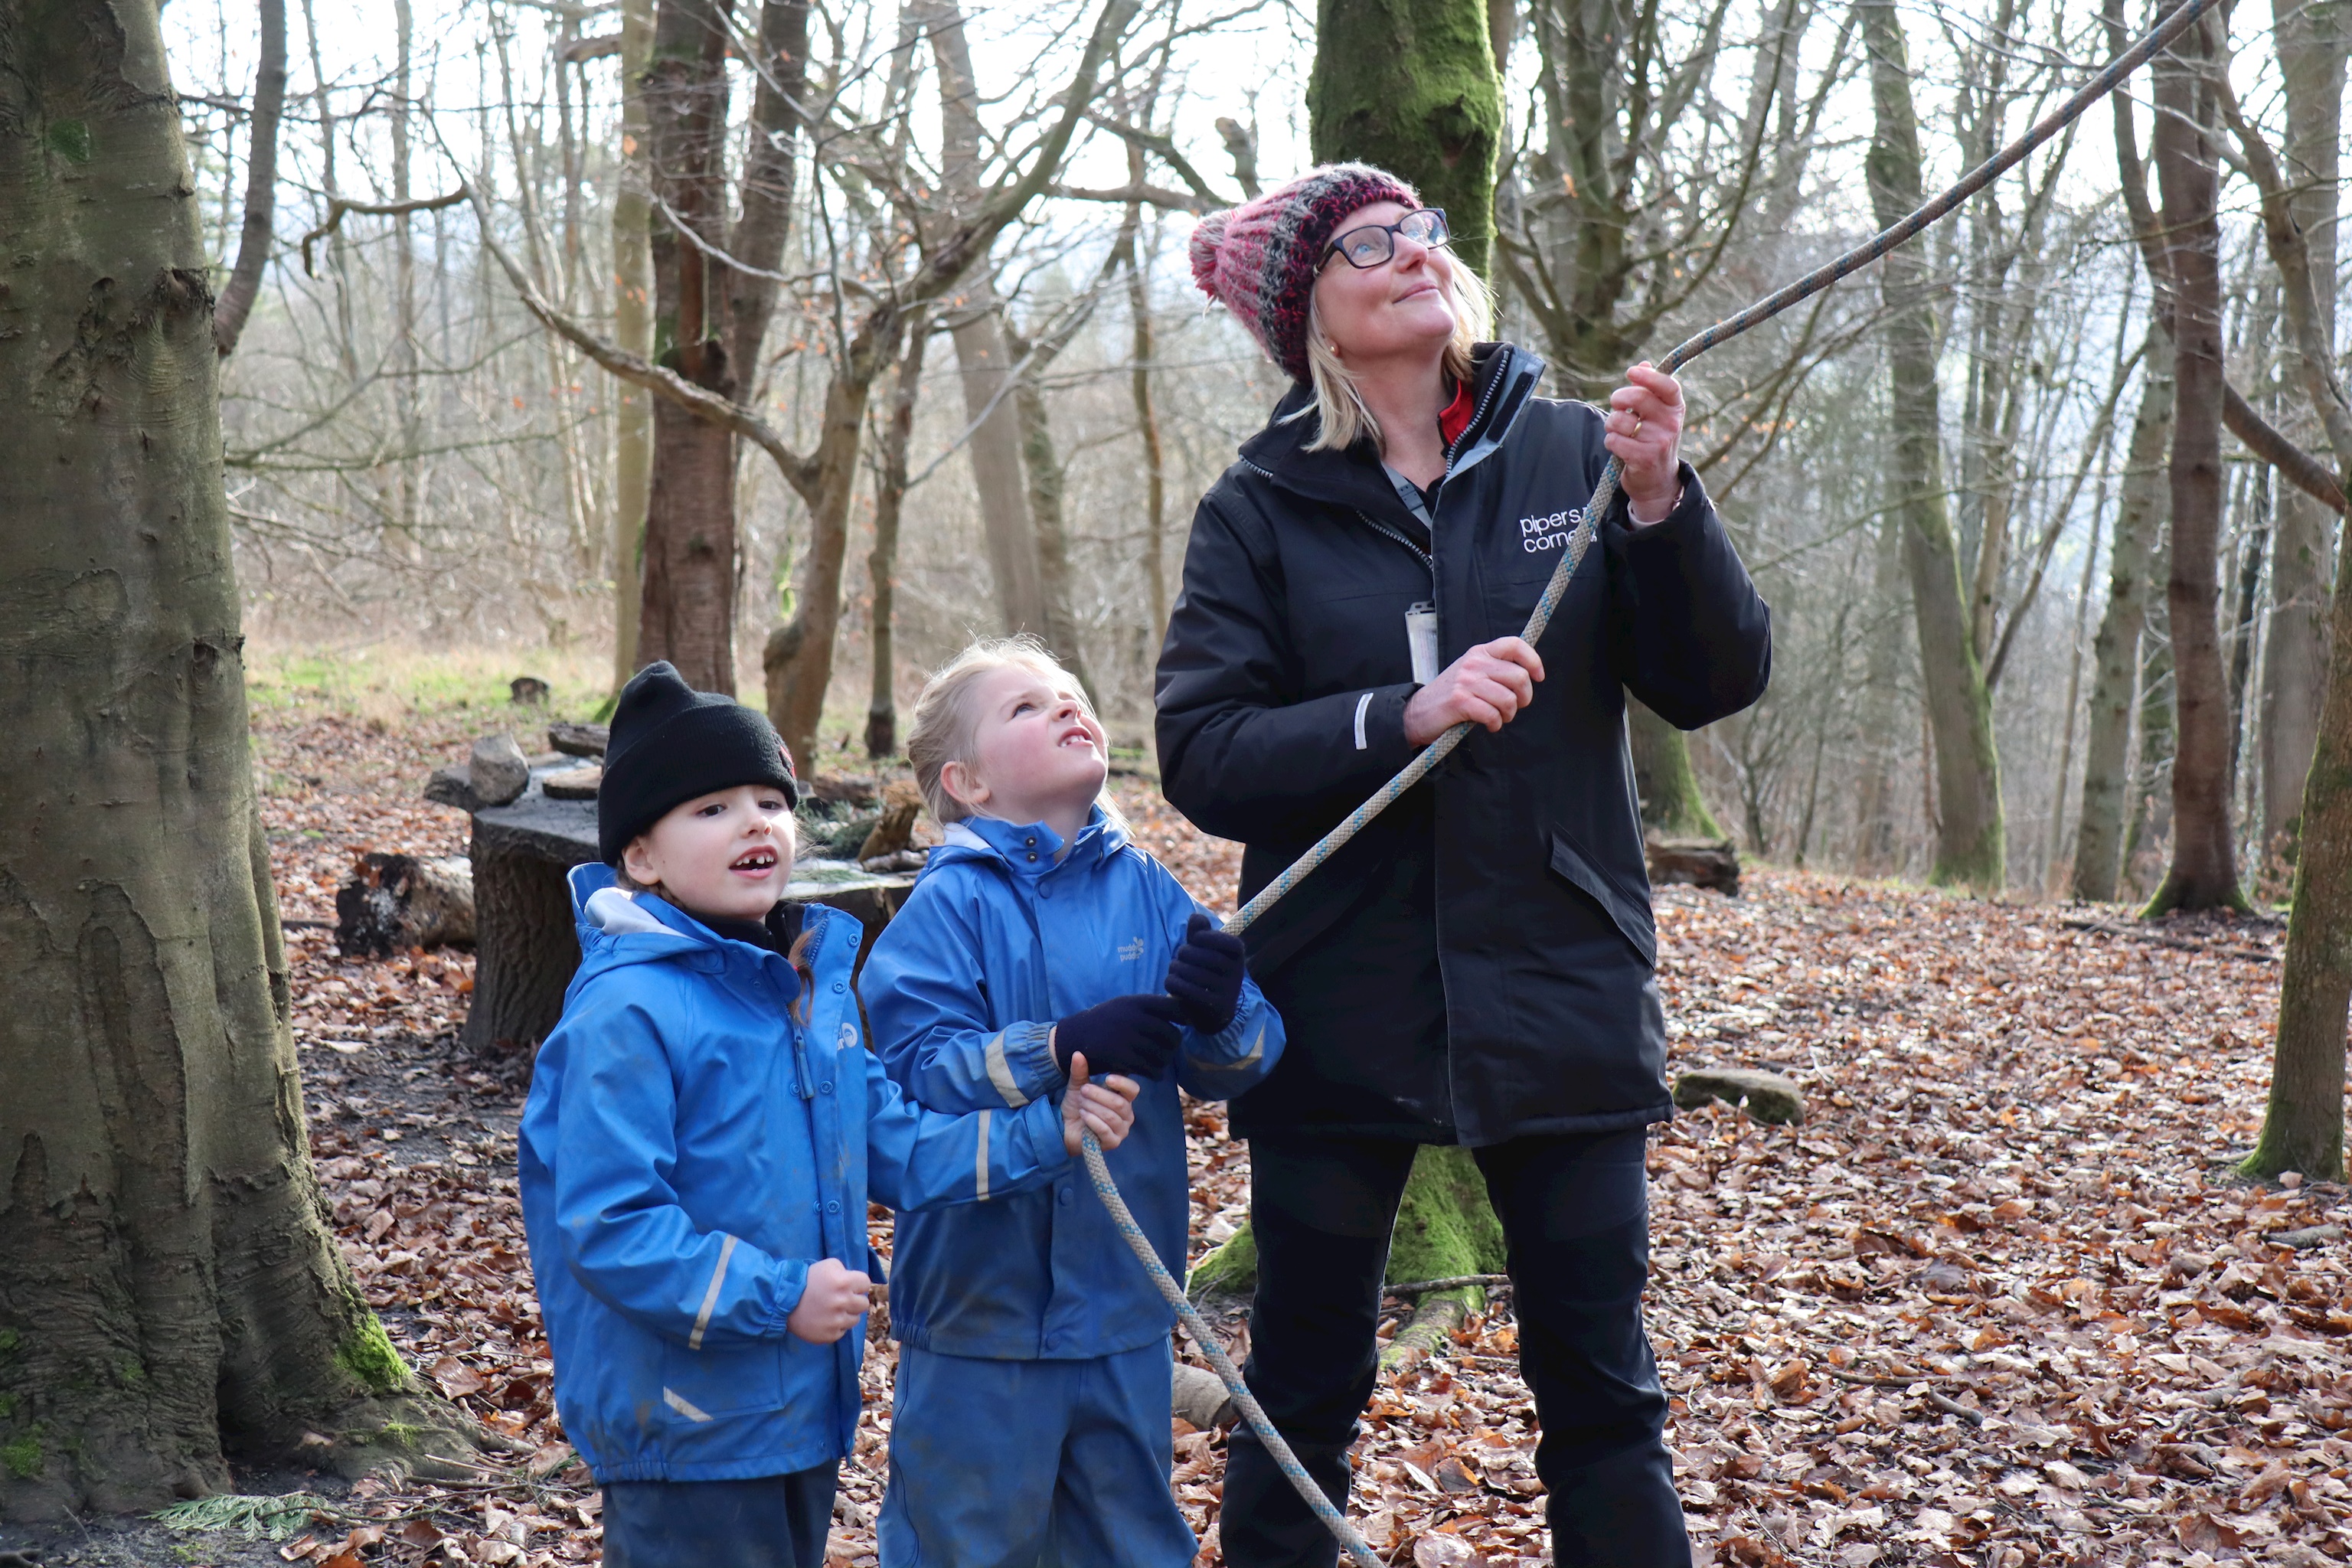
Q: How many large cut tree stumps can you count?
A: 1